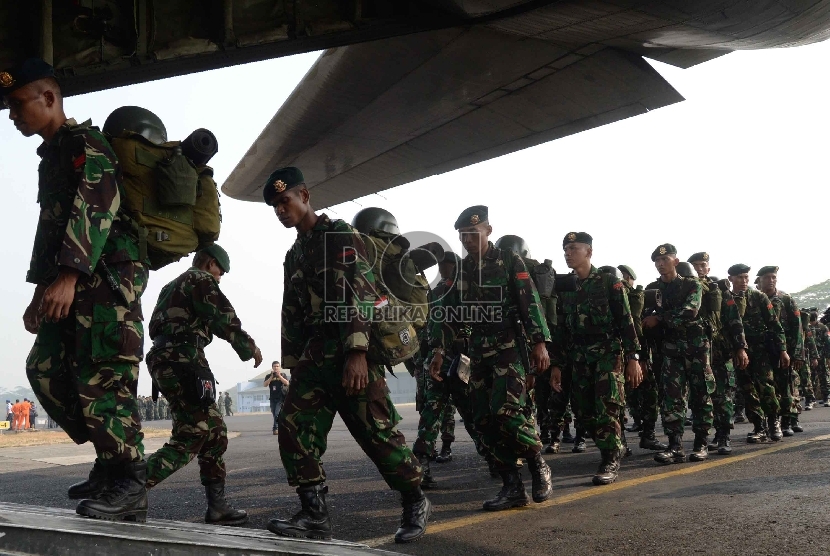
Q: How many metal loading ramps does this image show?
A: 1